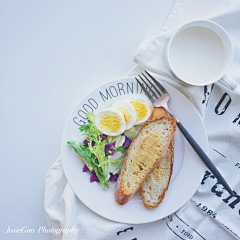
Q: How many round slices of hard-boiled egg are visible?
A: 3